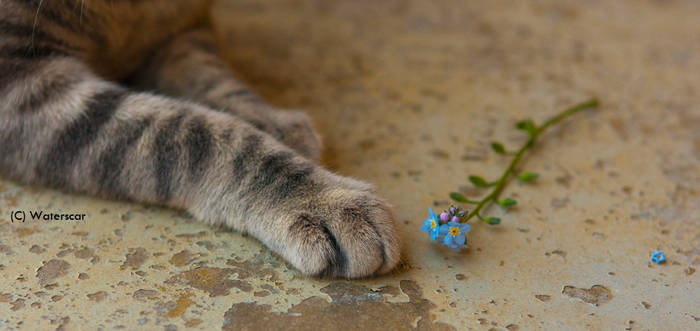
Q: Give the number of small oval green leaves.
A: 7